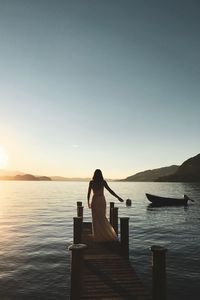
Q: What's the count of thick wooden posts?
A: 8